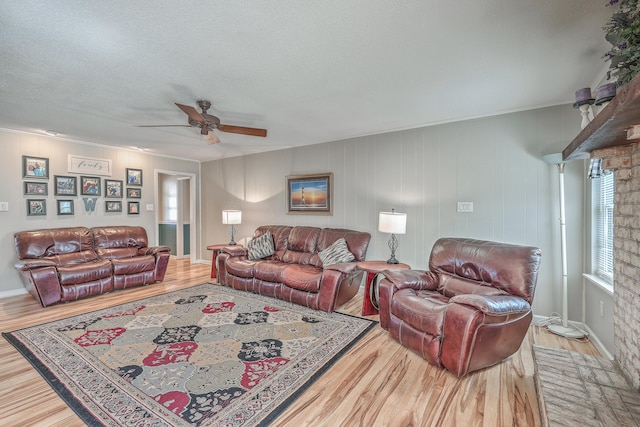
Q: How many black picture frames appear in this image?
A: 11